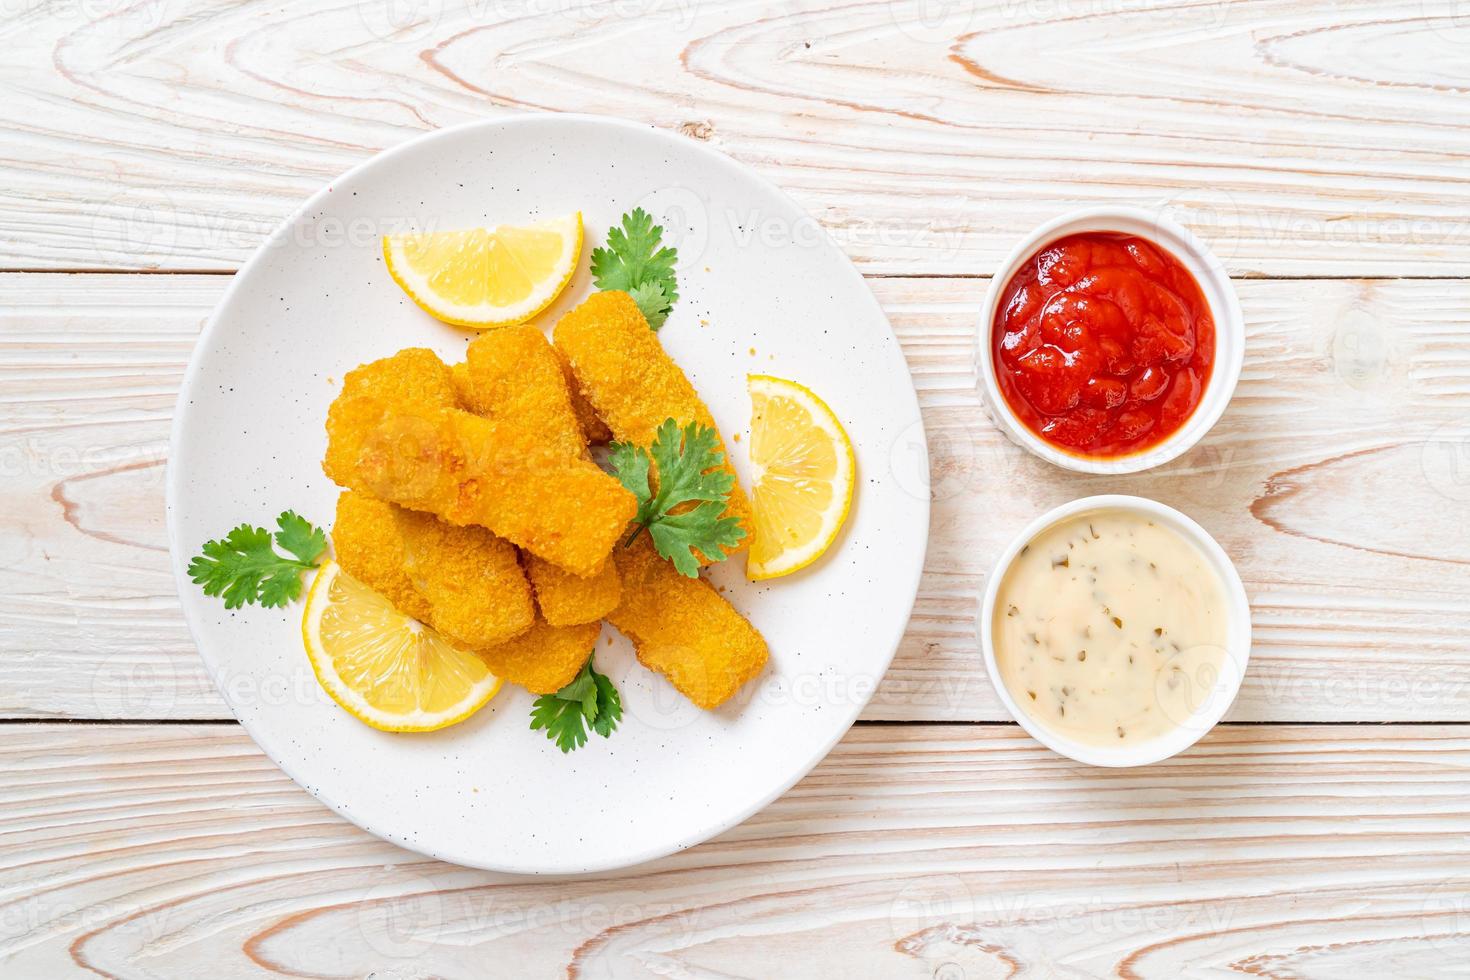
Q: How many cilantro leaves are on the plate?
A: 4